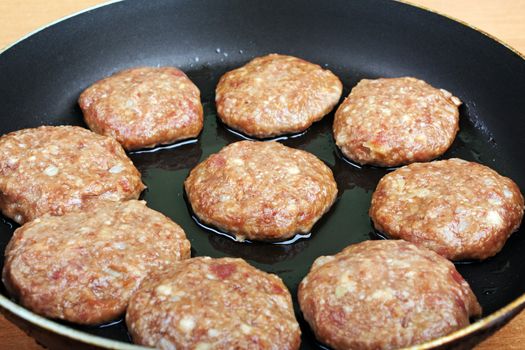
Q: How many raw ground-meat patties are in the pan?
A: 9